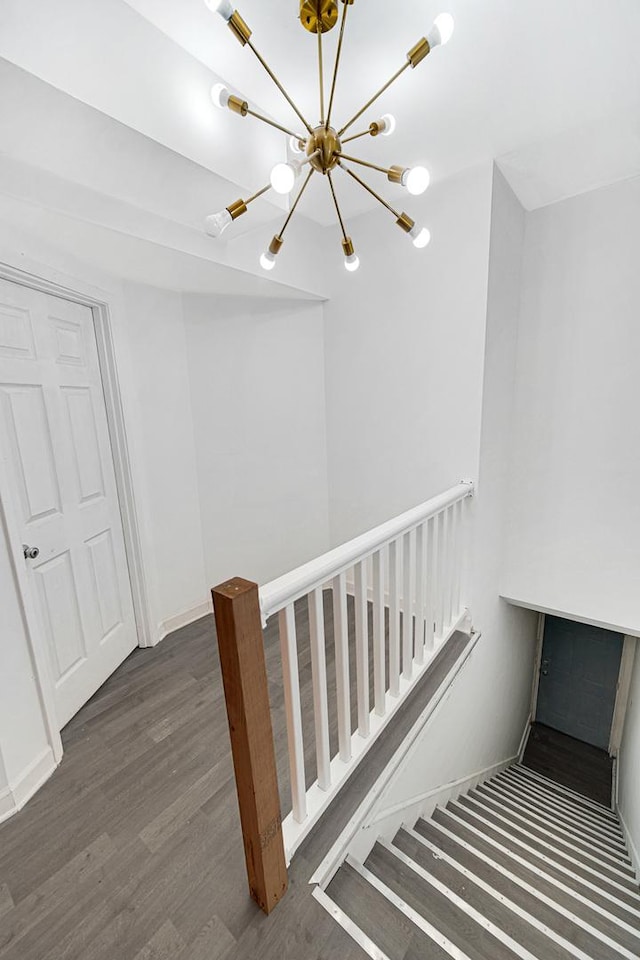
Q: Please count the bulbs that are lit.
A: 10